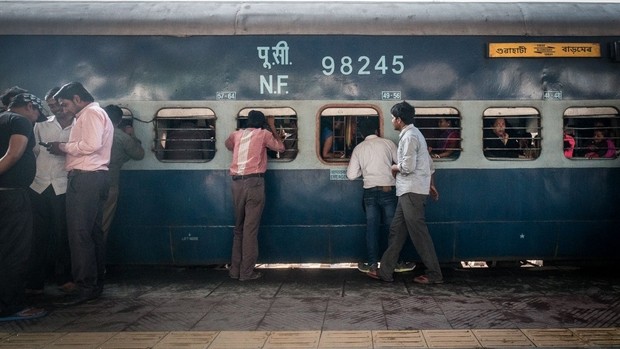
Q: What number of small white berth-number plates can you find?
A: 3